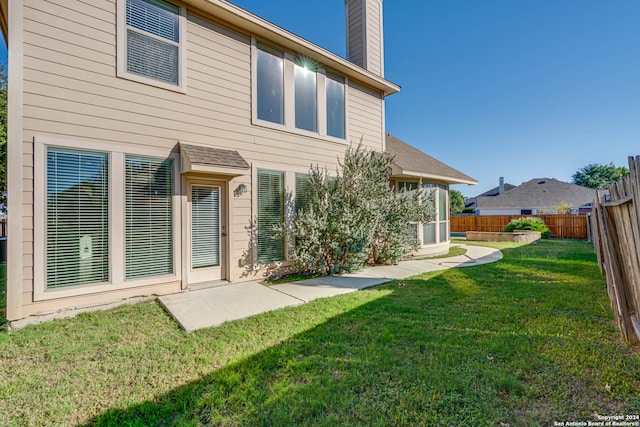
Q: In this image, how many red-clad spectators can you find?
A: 0